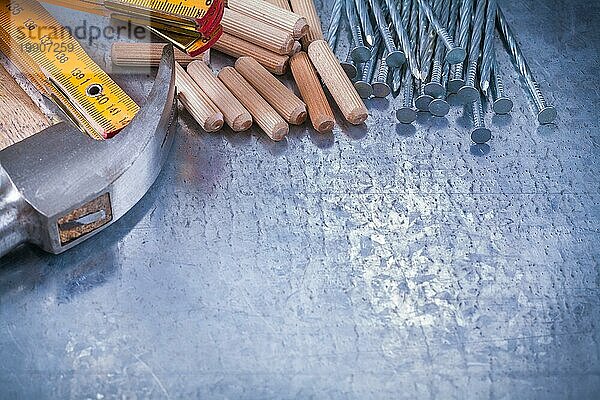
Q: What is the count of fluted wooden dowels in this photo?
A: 13